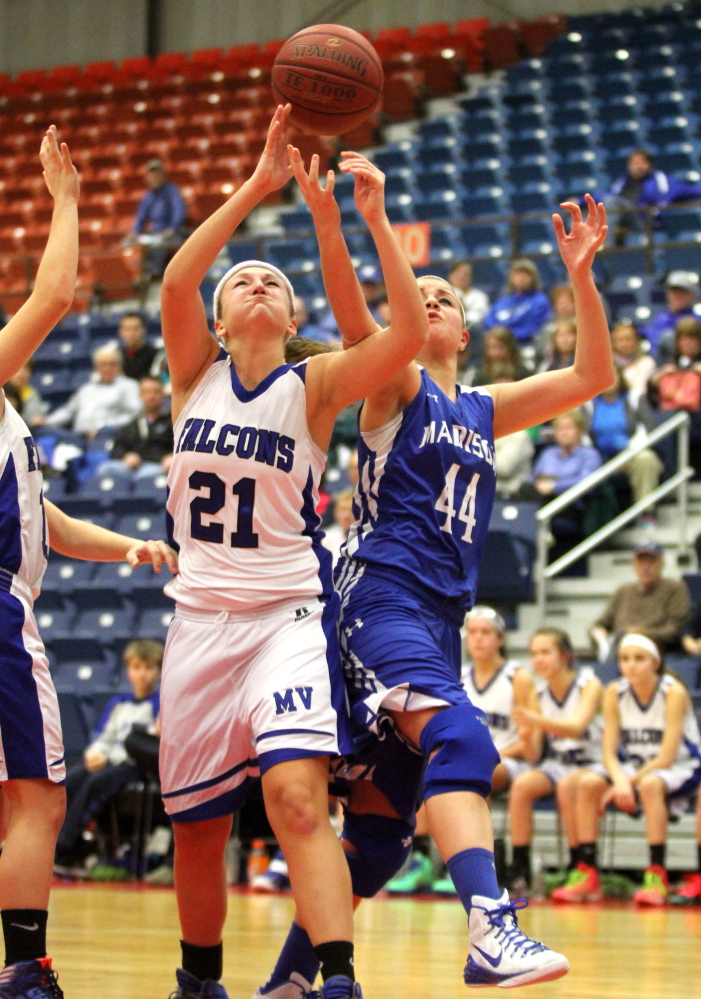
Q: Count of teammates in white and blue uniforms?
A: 5